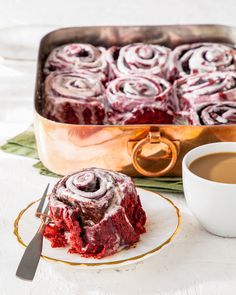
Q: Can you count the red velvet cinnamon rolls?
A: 8